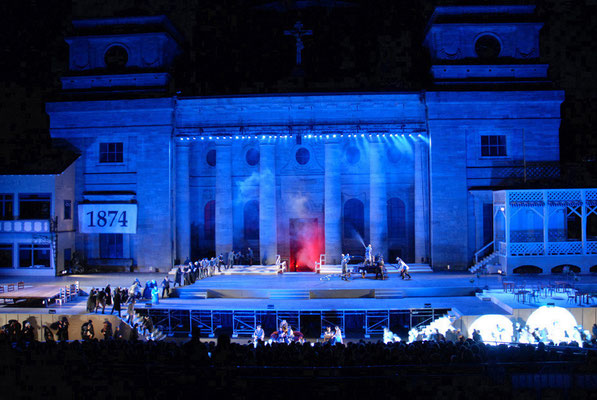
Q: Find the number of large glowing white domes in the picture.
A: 2